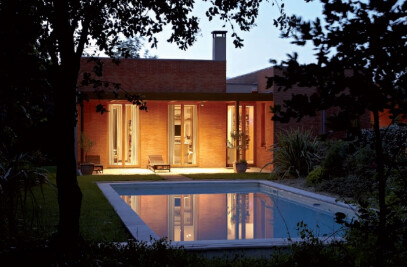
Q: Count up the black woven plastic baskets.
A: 0